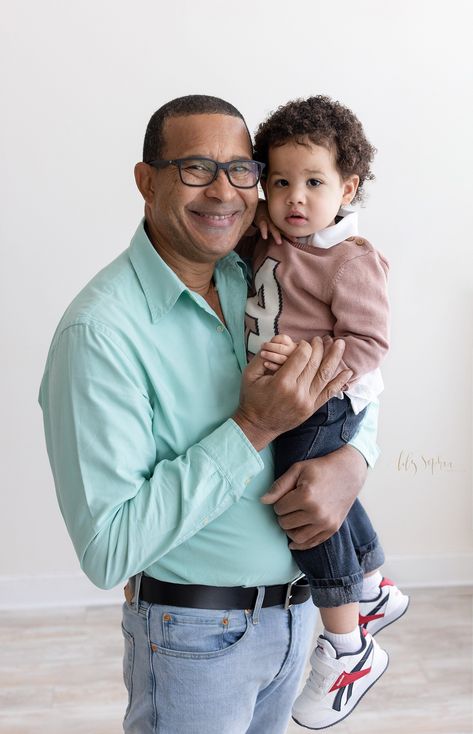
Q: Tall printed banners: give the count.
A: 0